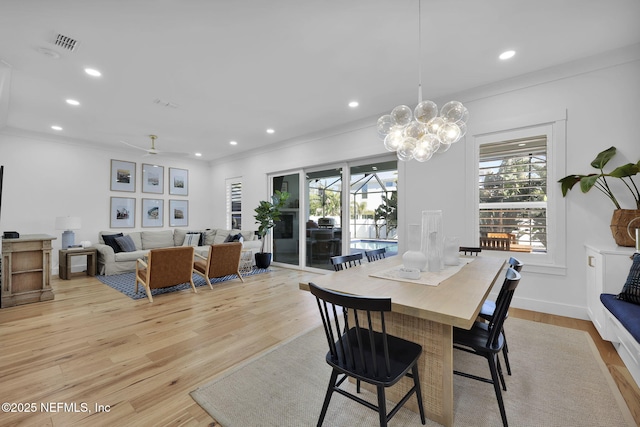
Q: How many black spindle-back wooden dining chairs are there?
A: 6